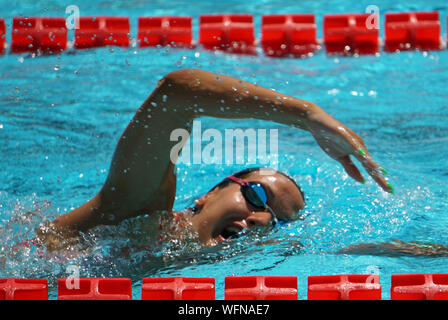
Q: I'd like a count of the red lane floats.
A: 14